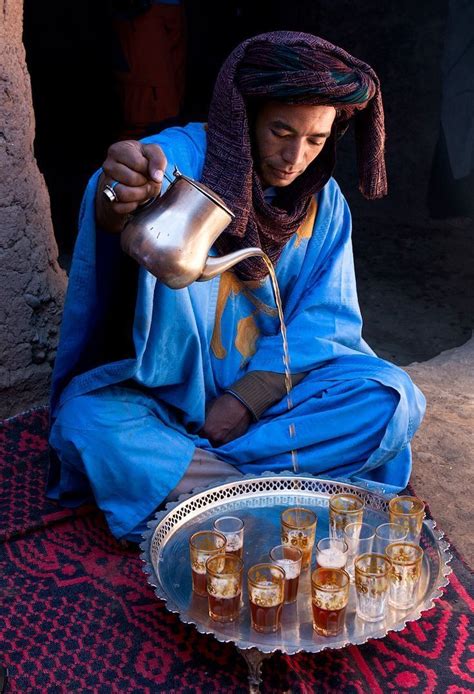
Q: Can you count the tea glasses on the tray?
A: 14